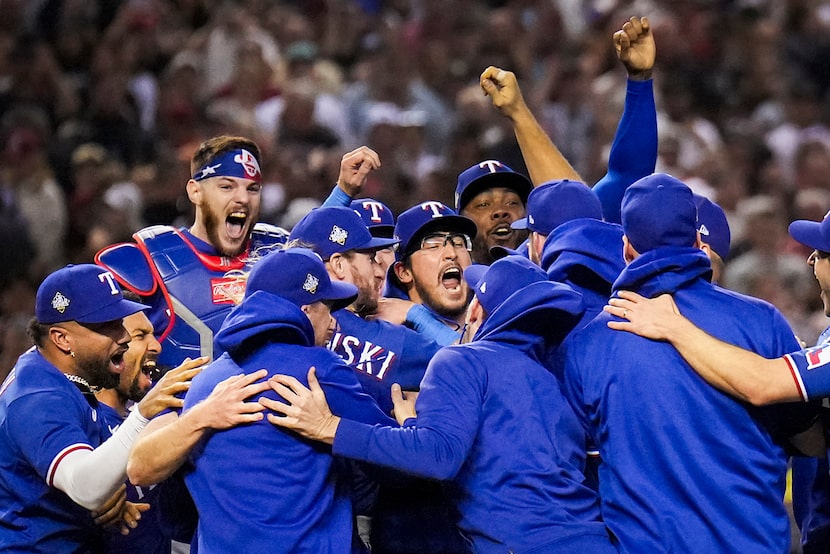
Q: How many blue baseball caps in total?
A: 11